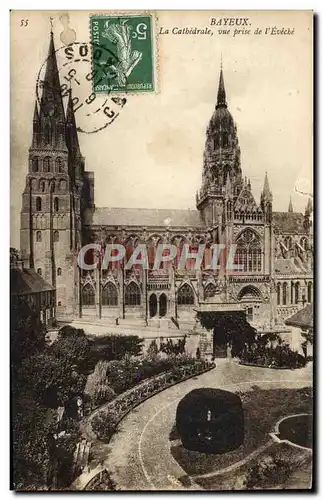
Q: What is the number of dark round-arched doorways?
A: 2